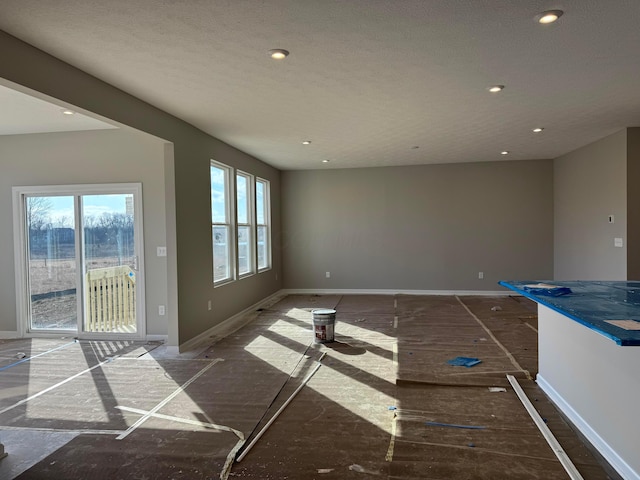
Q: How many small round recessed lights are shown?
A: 8